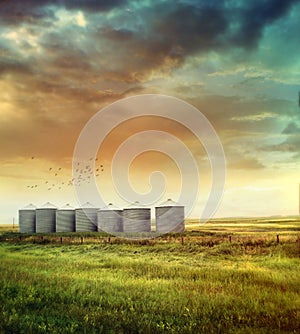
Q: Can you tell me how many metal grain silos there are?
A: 7